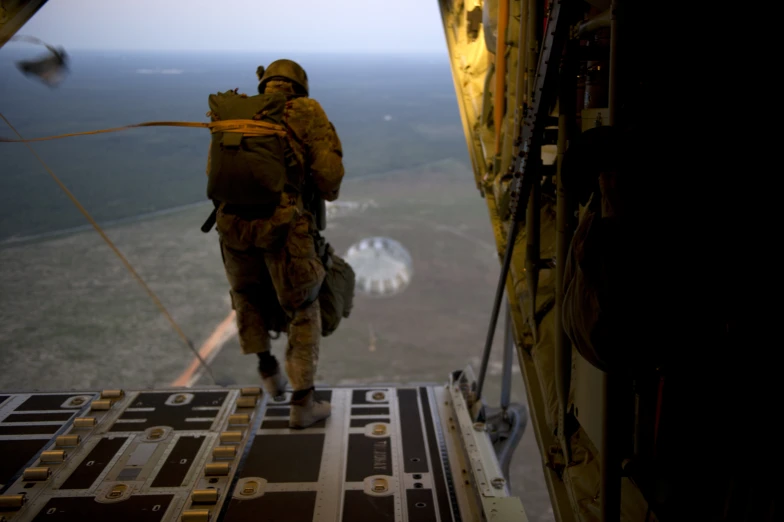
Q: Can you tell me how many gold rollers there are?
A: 15